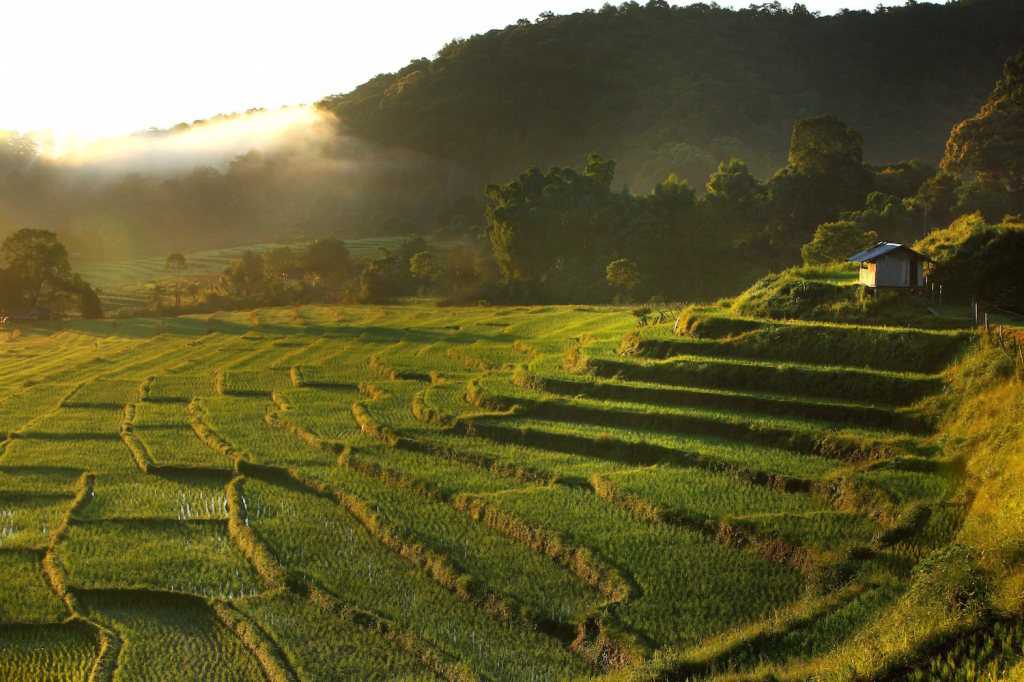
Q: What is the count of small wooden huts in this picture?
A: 1